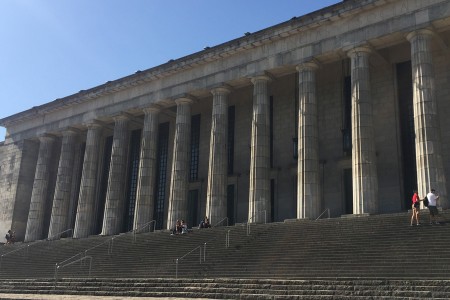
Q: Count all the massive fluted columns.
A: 11